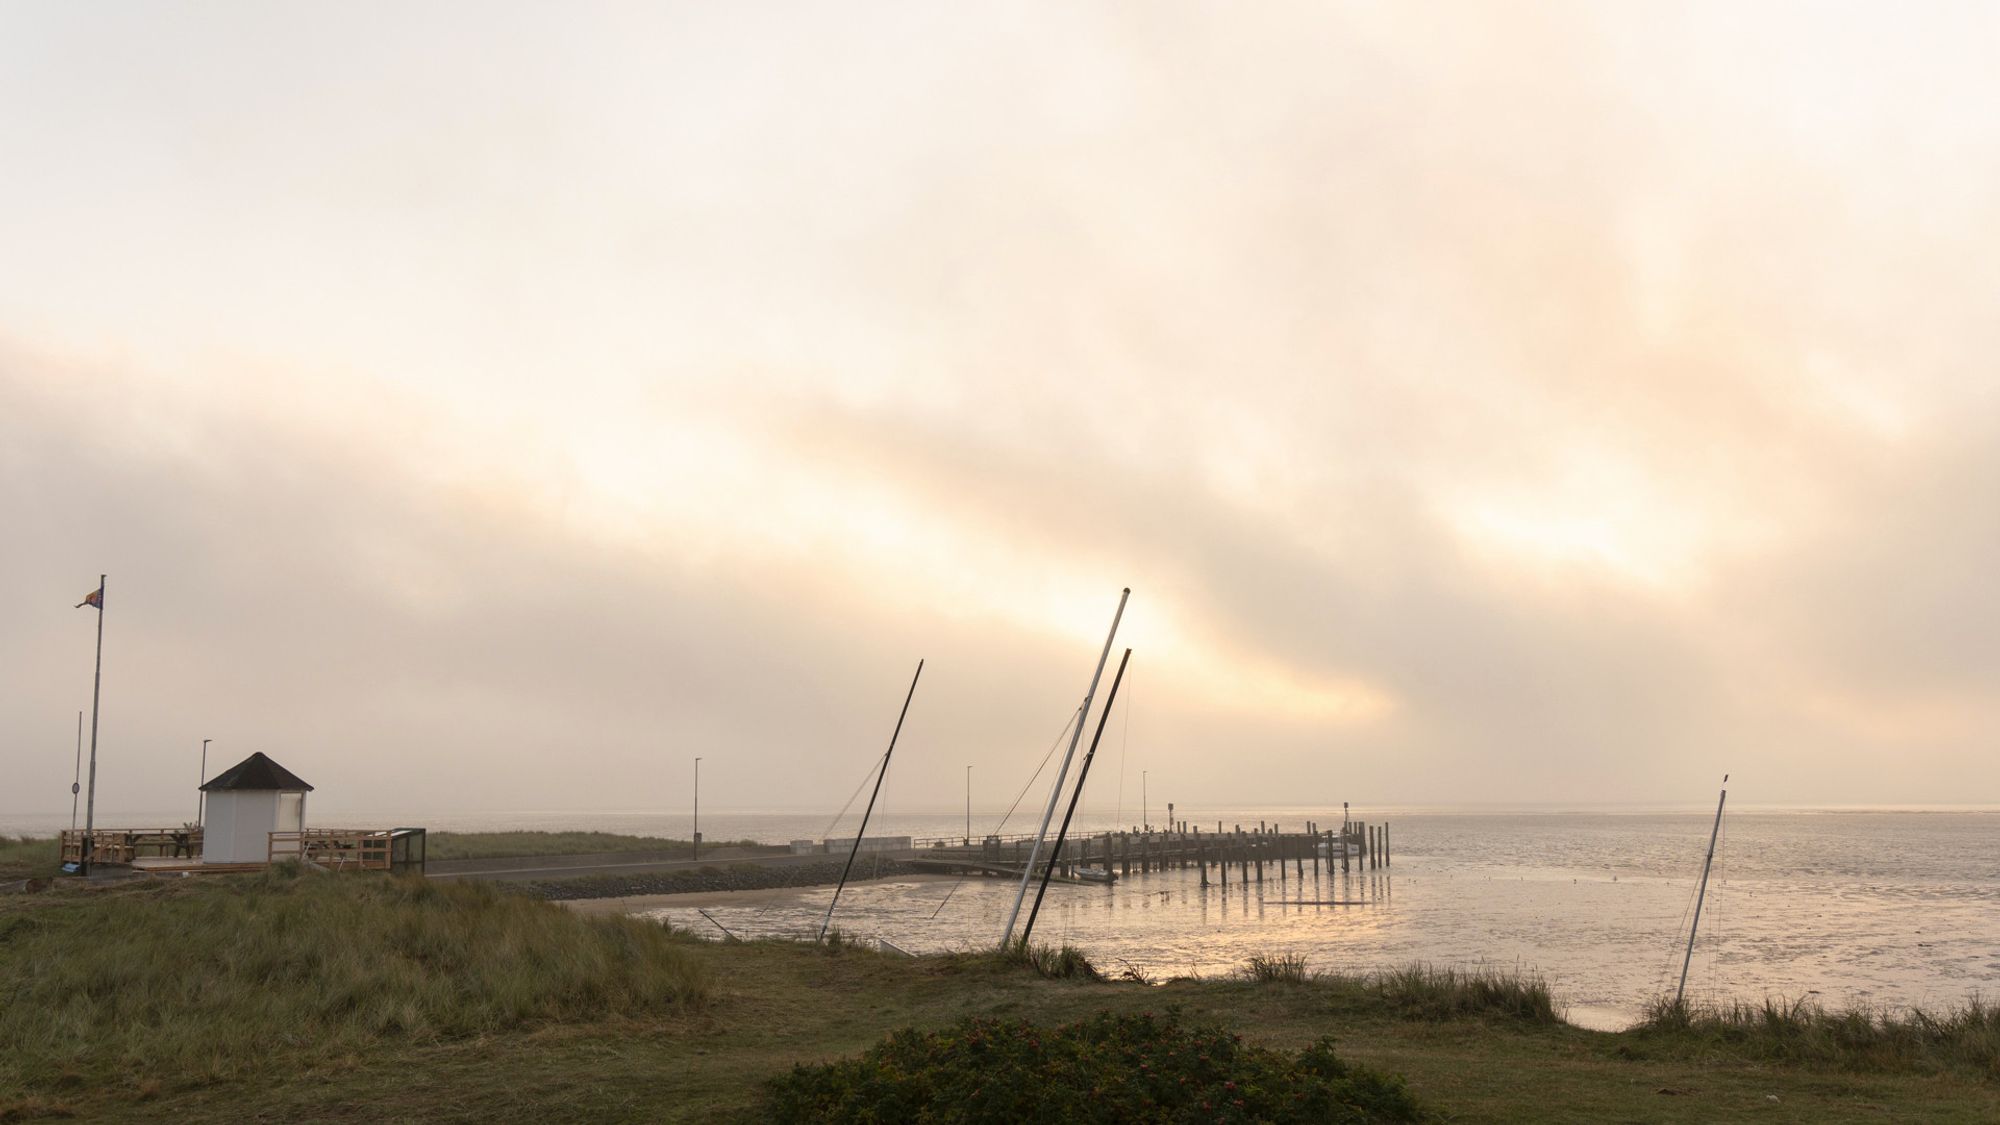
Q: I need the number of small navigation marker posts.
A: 2